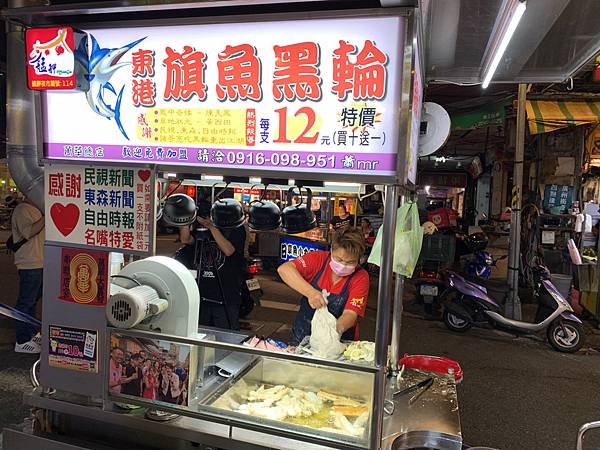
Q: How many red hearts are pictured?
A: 2